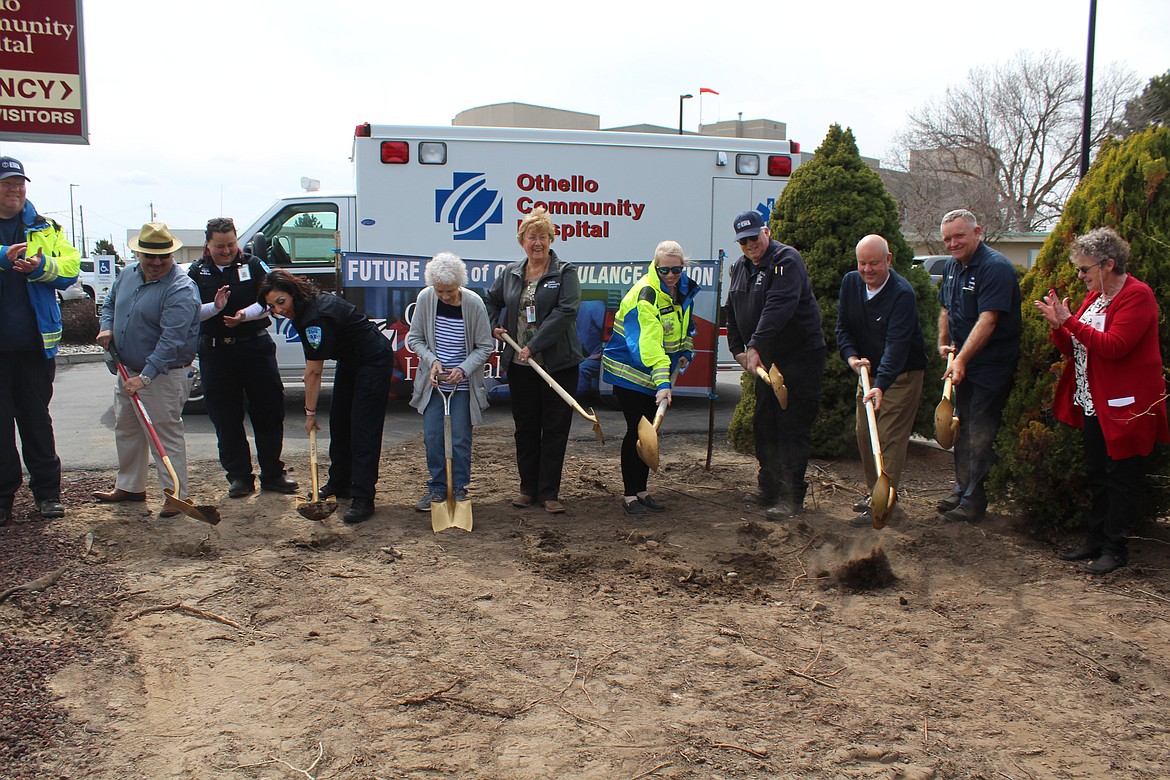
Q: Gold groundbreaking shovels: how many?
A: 8